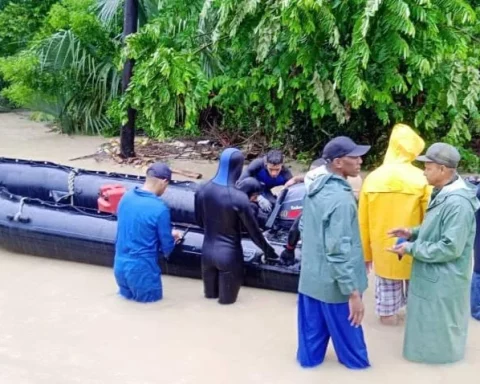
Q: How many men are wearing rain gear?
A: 3